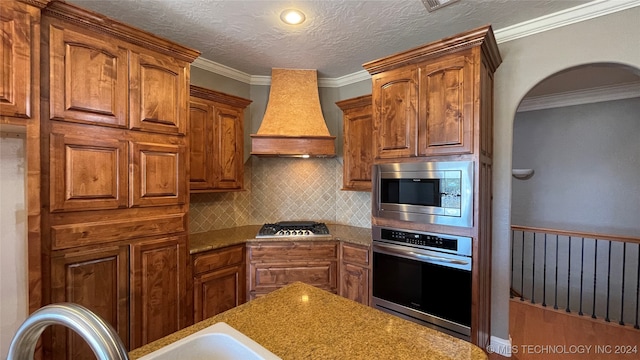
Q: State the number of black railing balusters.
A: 11